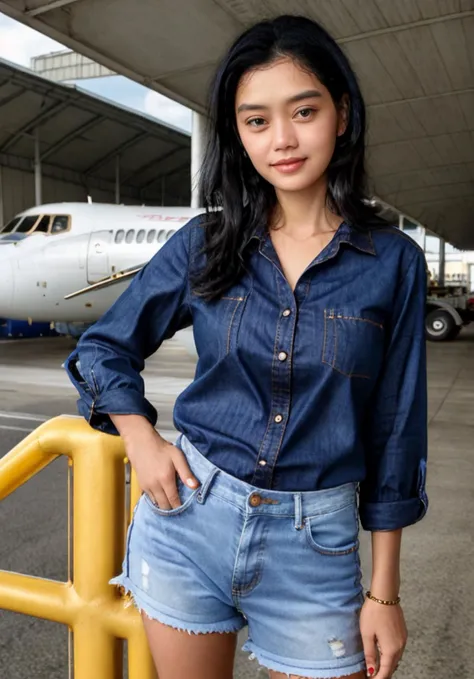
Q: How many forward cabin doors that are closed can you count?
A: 1